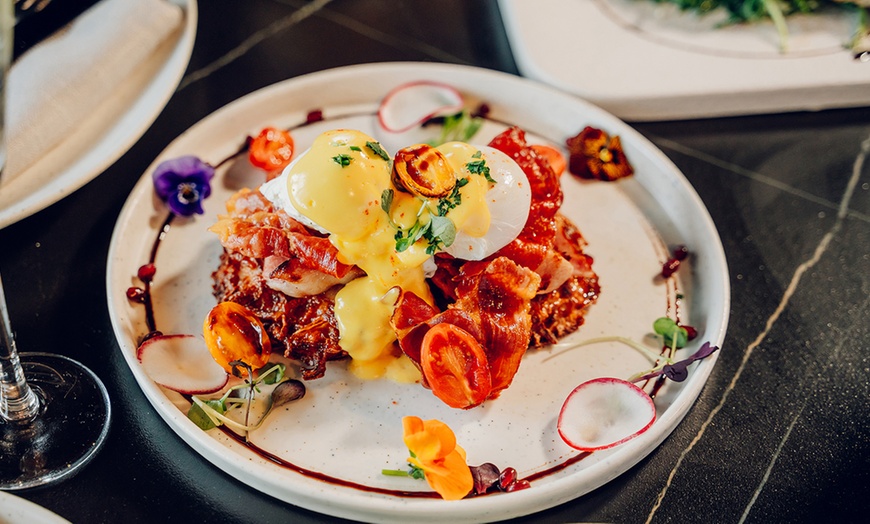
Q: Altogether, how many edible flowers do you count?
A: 3